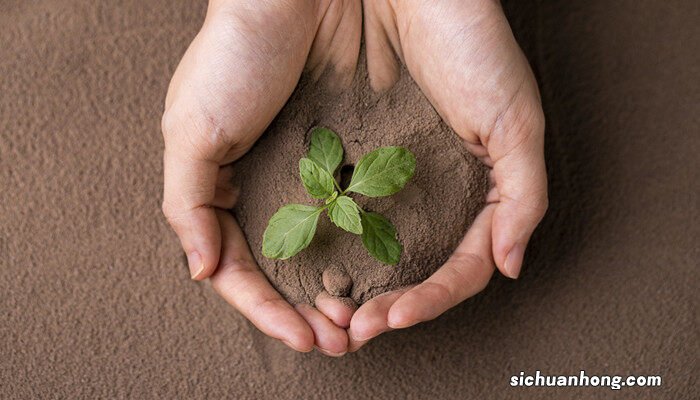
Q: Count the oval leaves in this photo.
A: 6